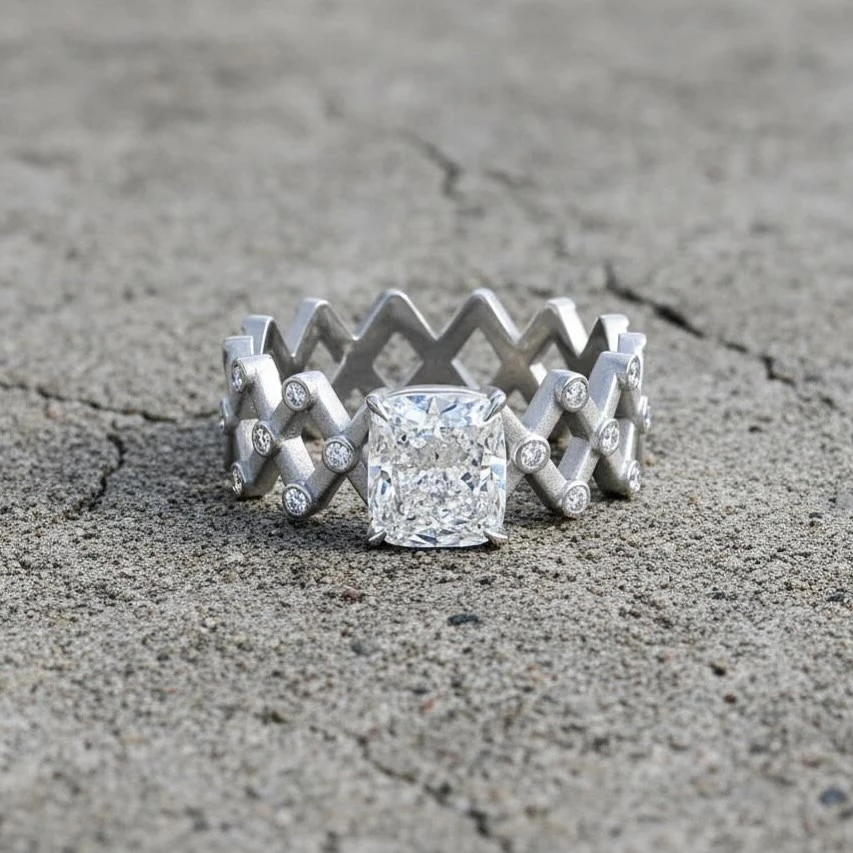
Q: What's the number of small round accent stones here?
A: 14